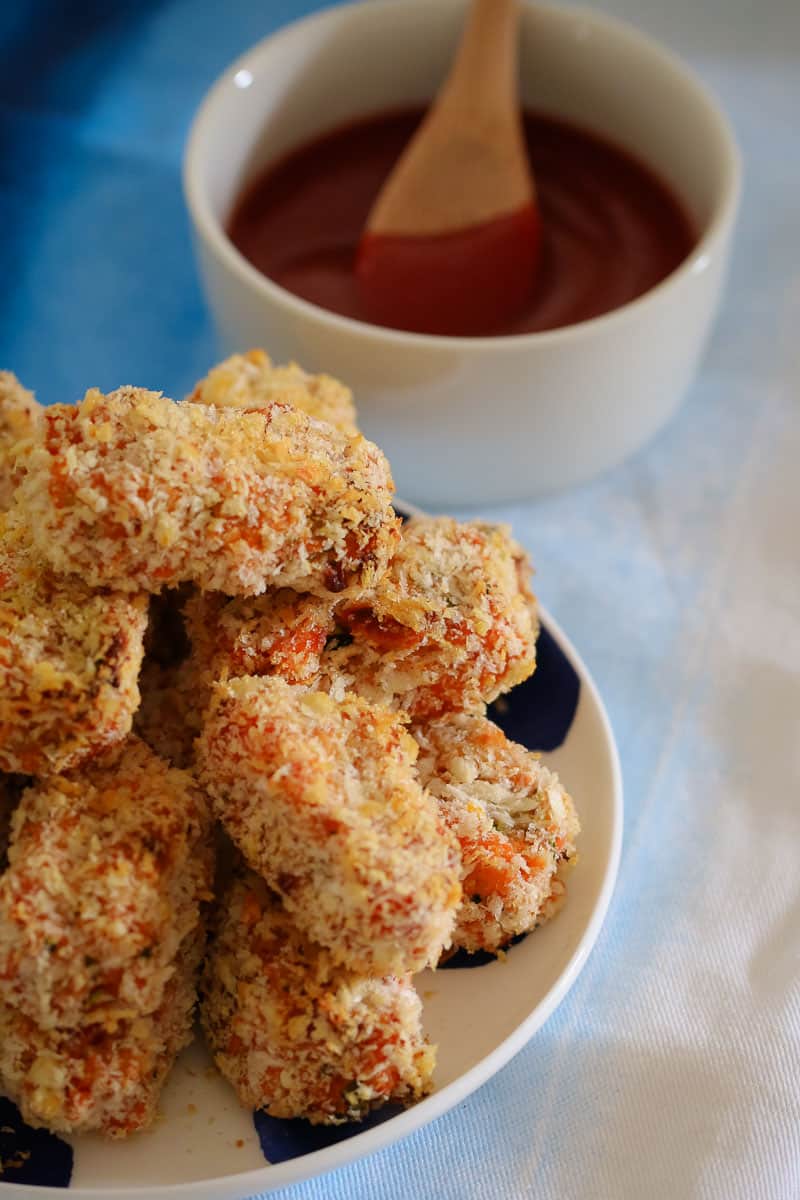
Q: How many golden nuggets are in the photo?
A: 11